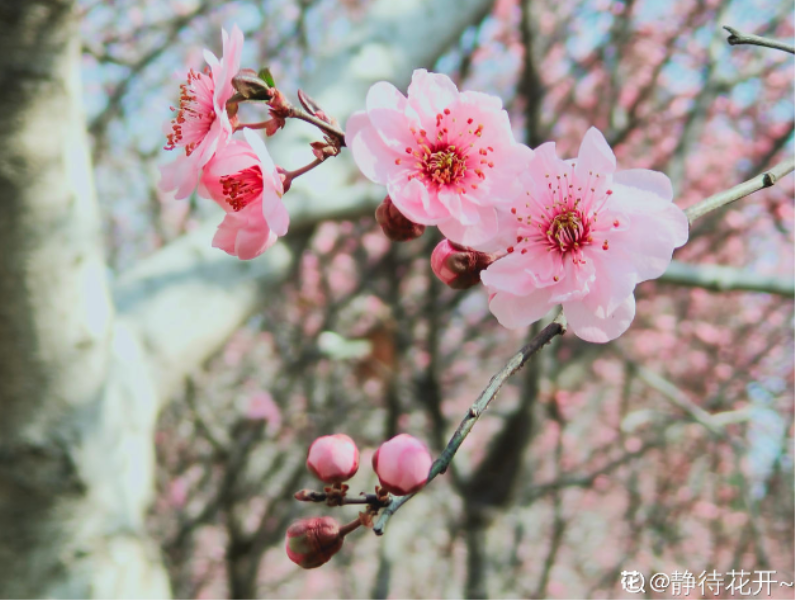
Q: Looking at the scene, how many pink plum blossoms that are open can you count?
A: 4